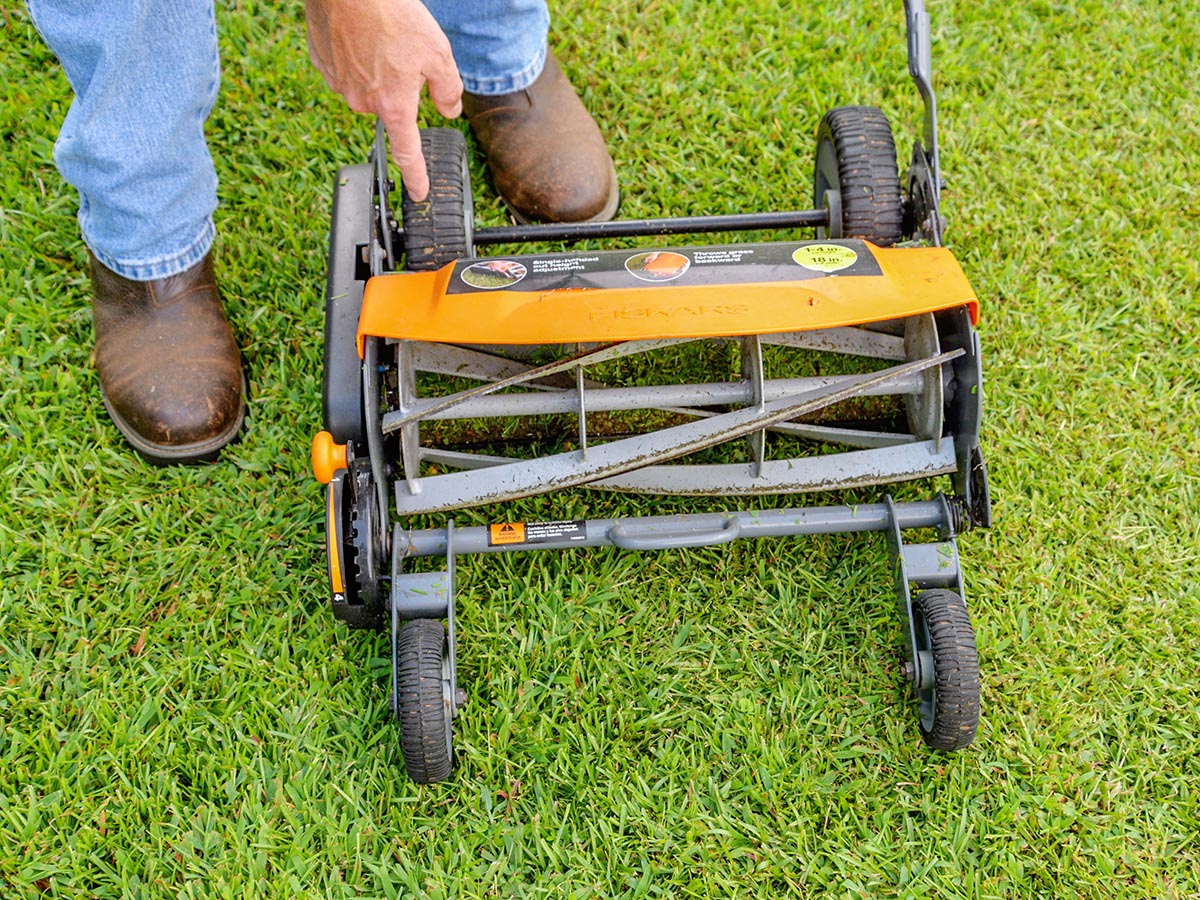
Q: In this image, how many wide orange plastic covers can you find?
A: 1